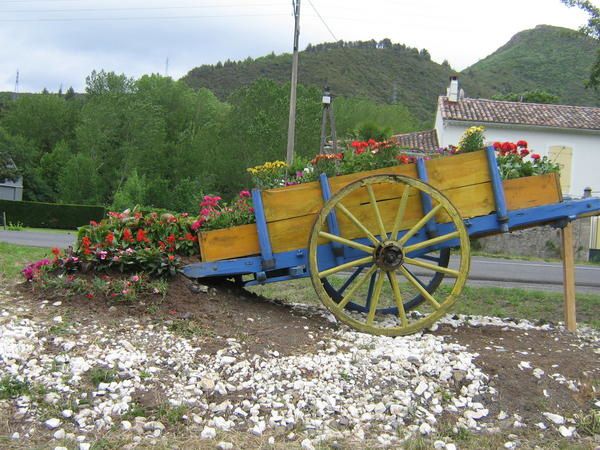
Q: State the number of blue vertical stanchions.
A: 4